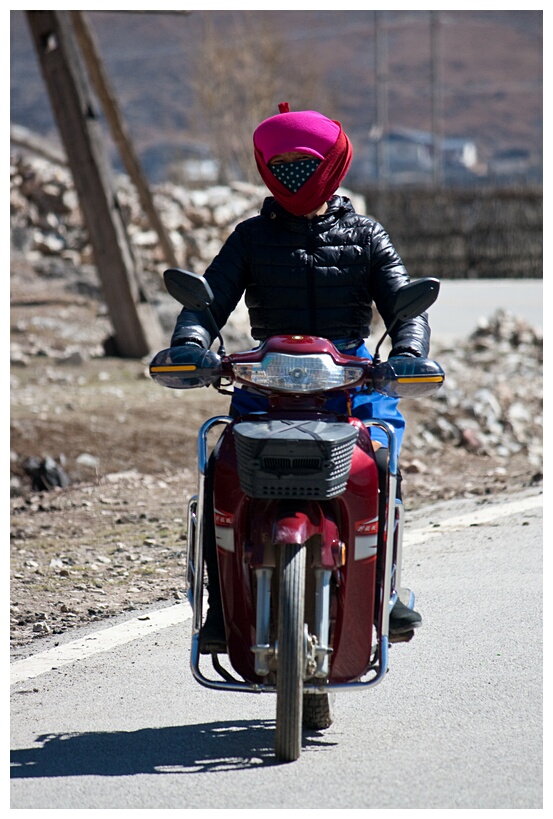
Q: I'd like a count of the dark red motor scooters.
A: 1